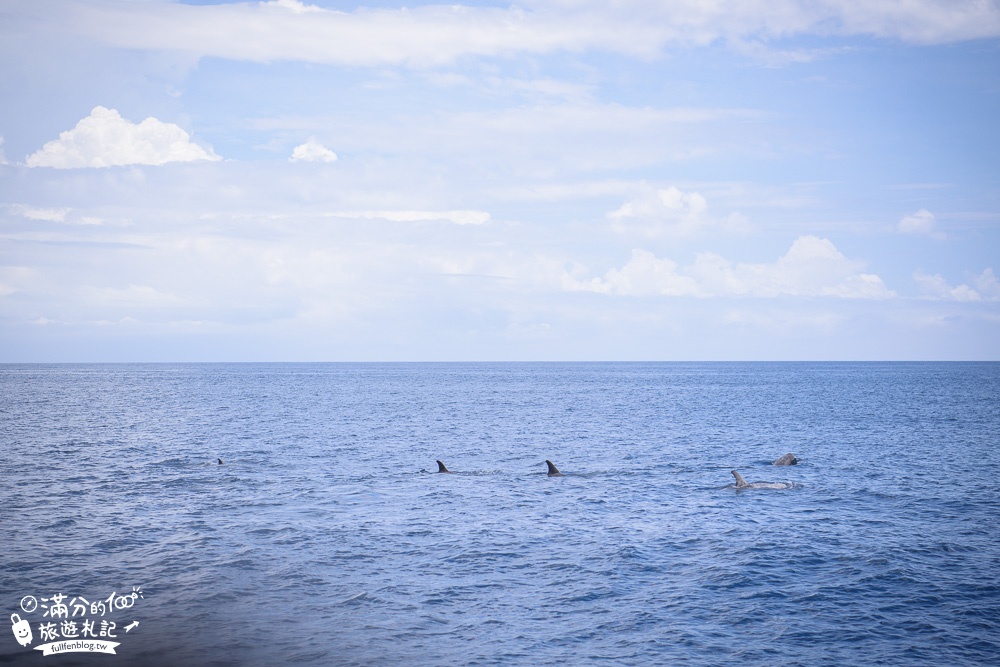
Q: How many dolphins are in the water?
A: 5